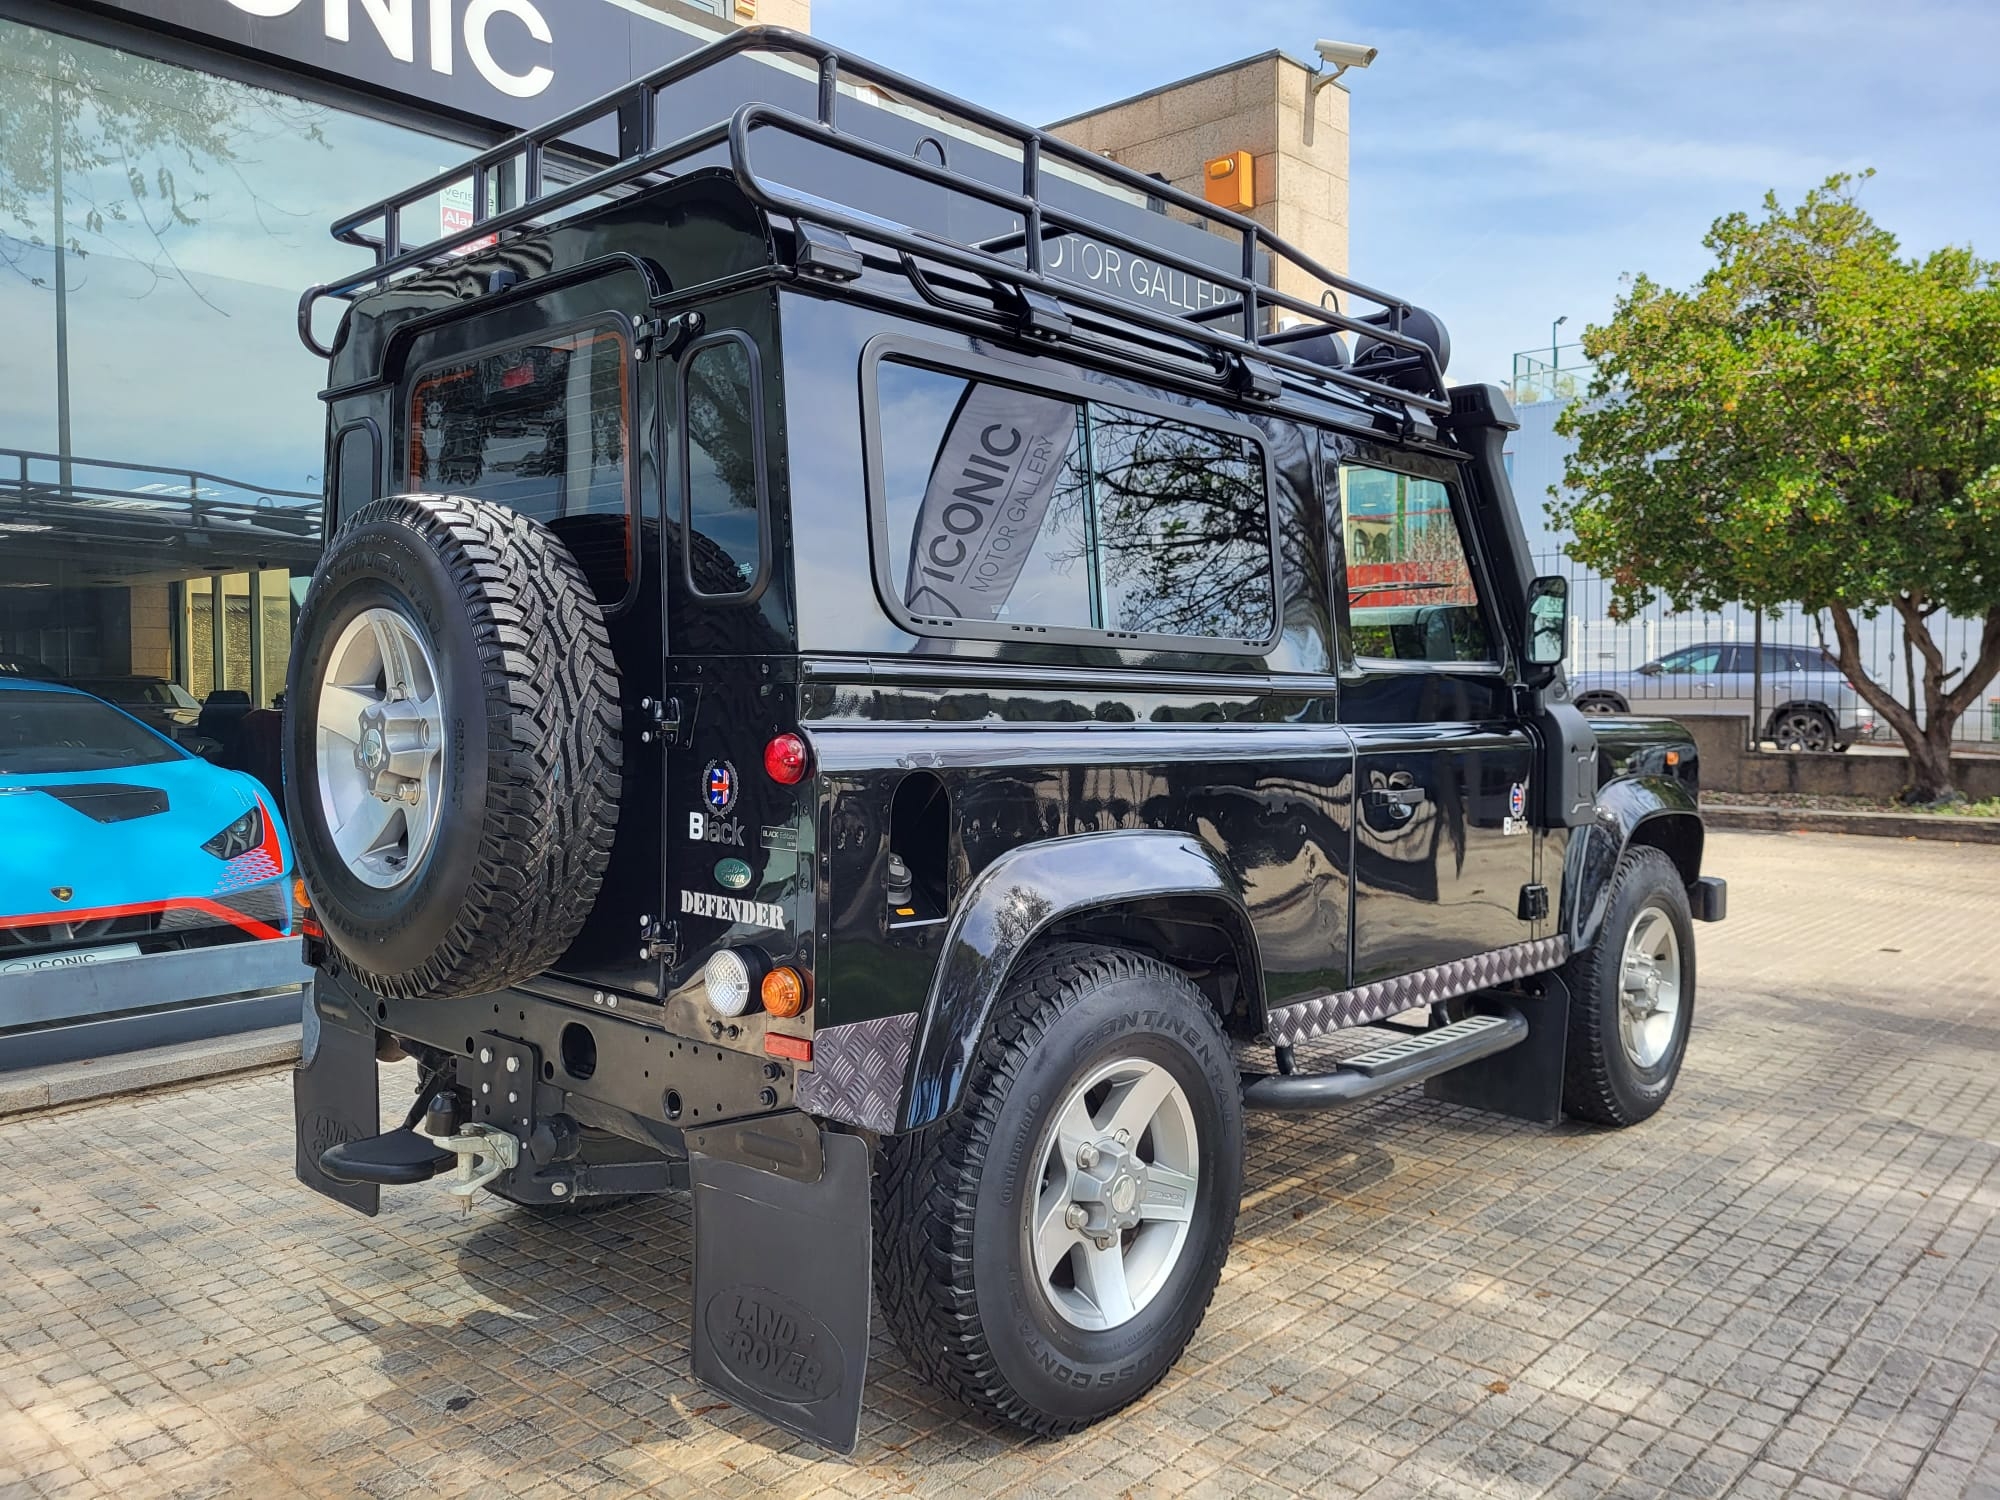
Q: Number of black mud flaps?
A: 3